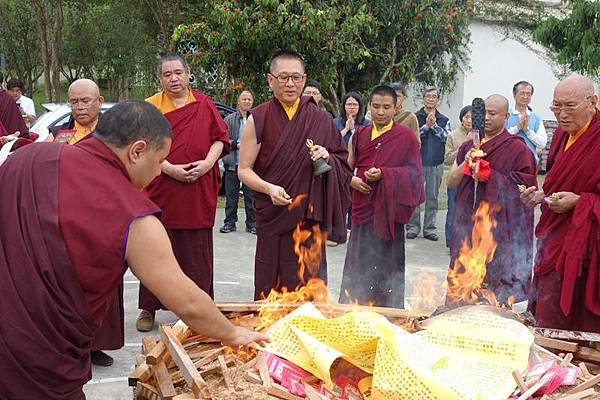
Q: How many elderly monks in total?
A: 2